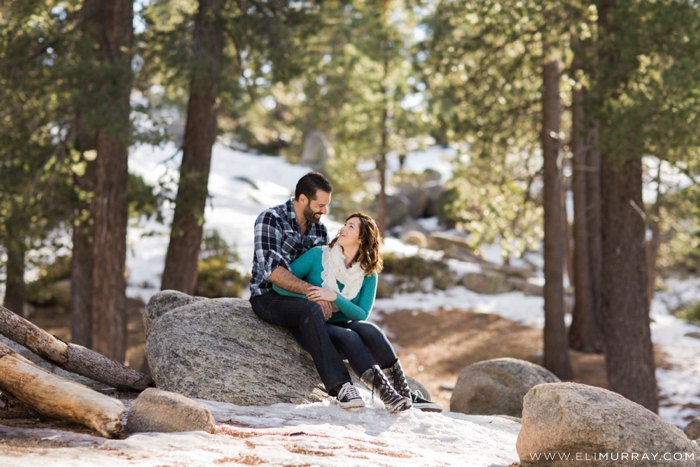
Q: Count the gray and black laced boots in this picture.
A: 2